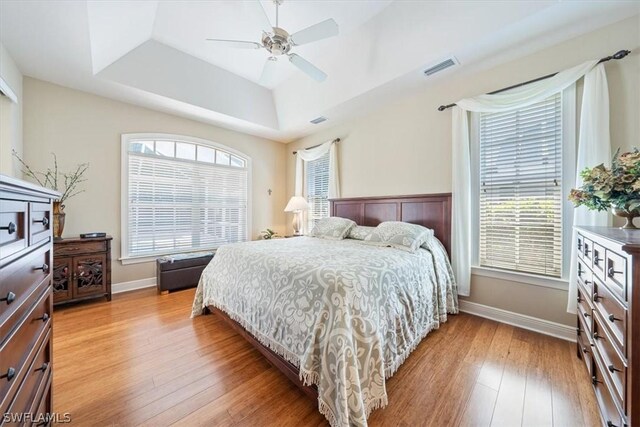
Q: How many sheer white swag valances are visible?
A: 2